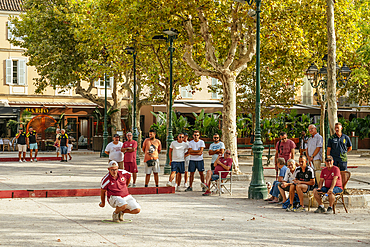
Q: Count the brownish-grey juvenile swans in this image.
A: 0